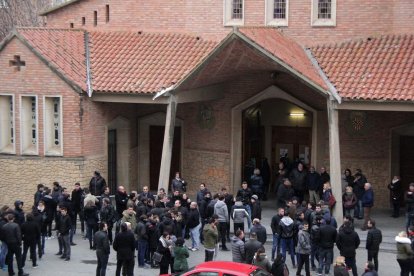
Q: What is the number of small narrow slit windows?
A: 4